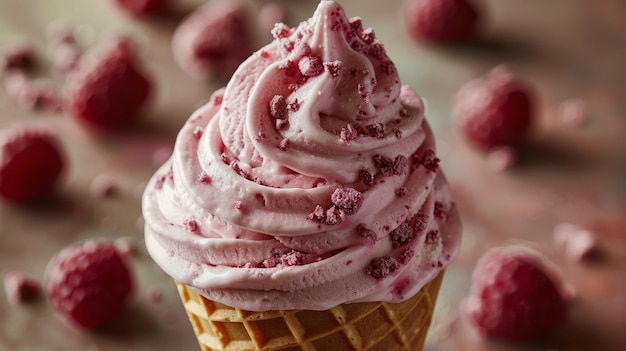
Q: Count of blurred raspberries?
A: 8